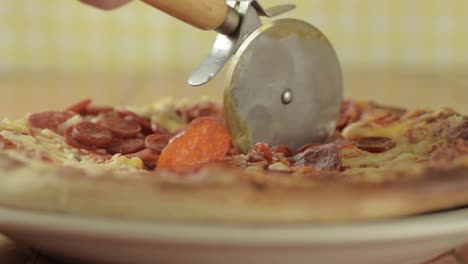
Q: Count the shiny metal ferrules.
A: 1